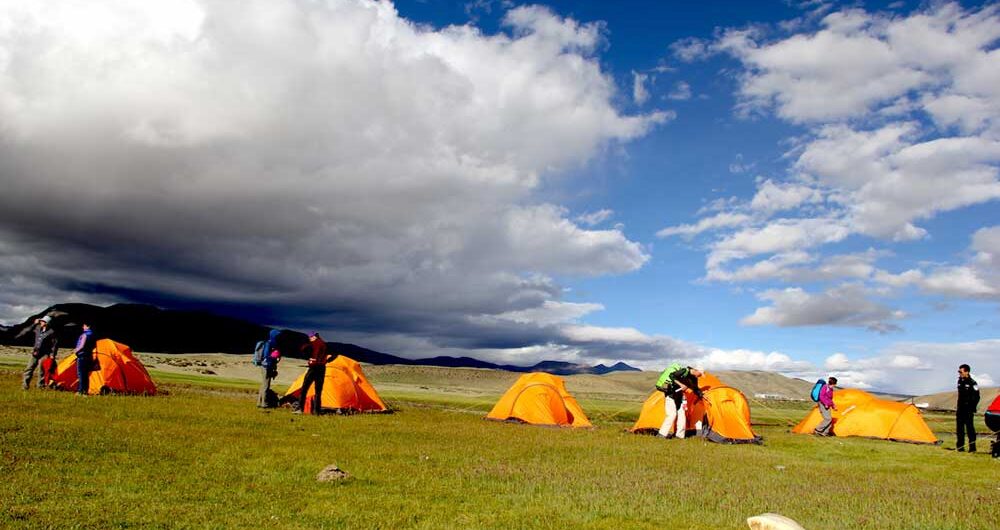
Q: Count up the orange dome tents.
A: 5